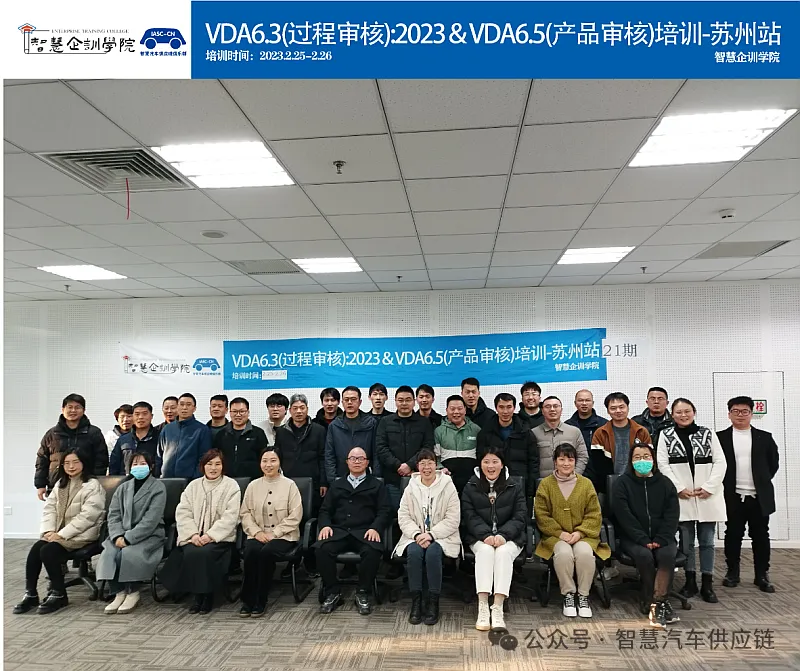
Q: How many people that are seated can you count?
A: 9